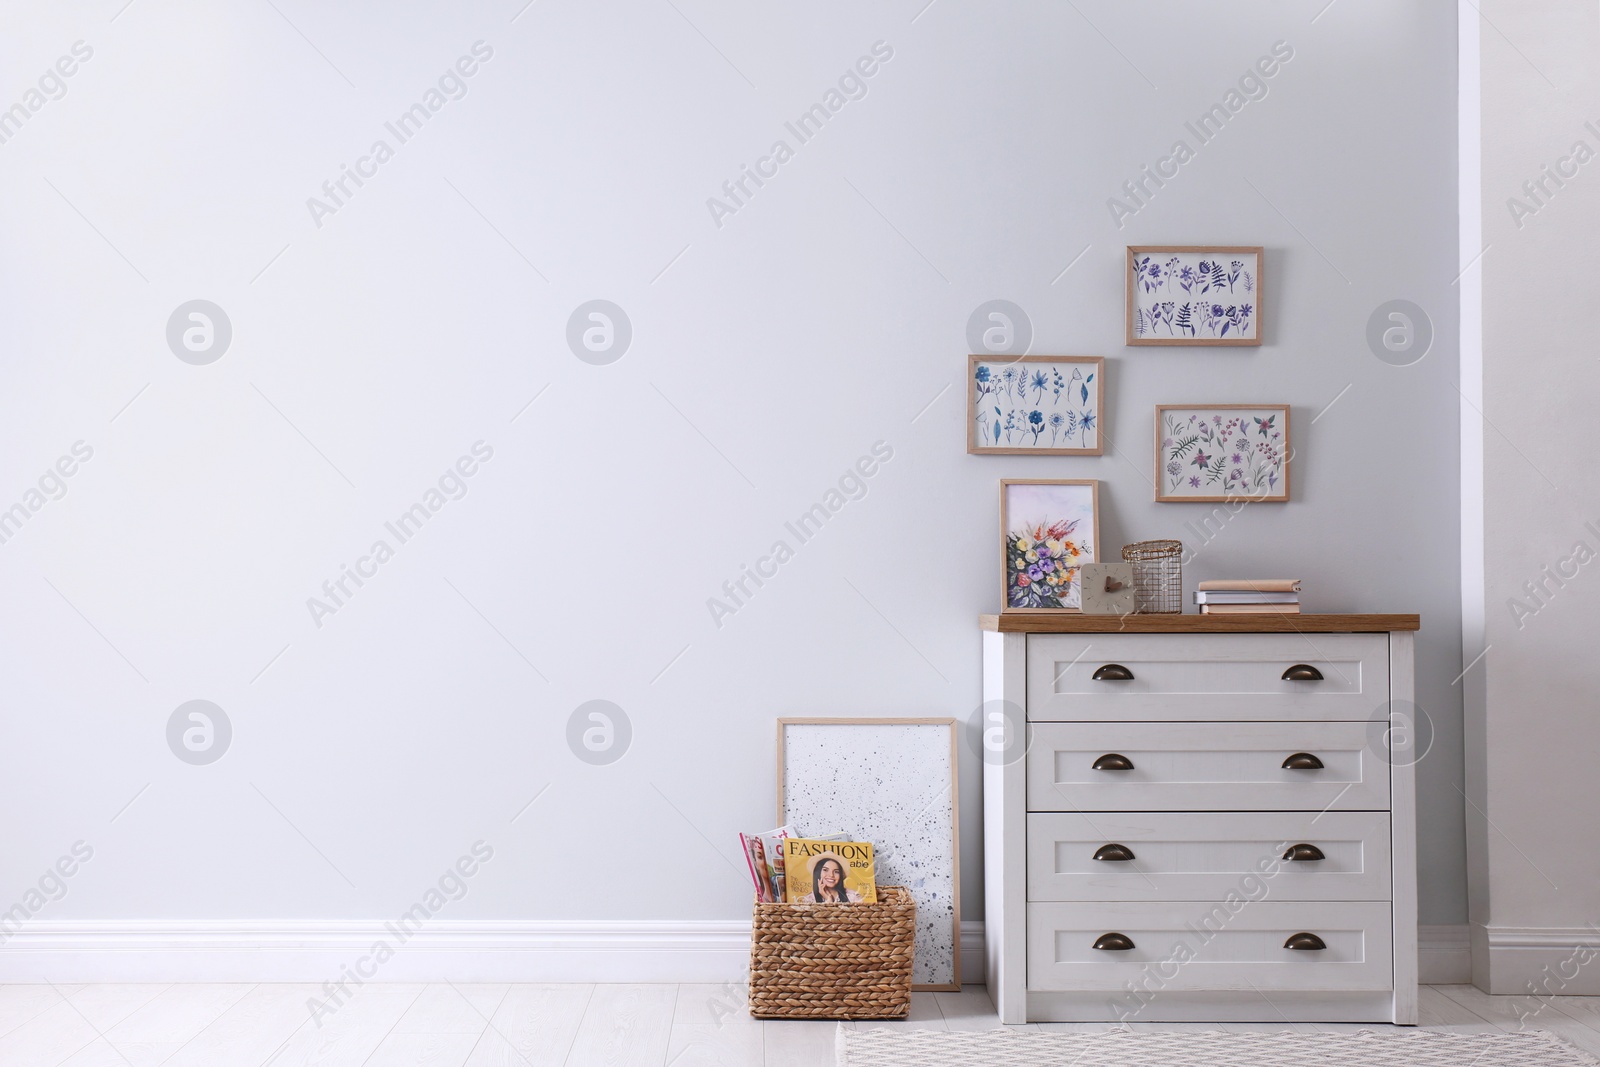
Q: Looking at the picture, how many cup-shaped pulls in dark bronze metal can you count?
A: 8